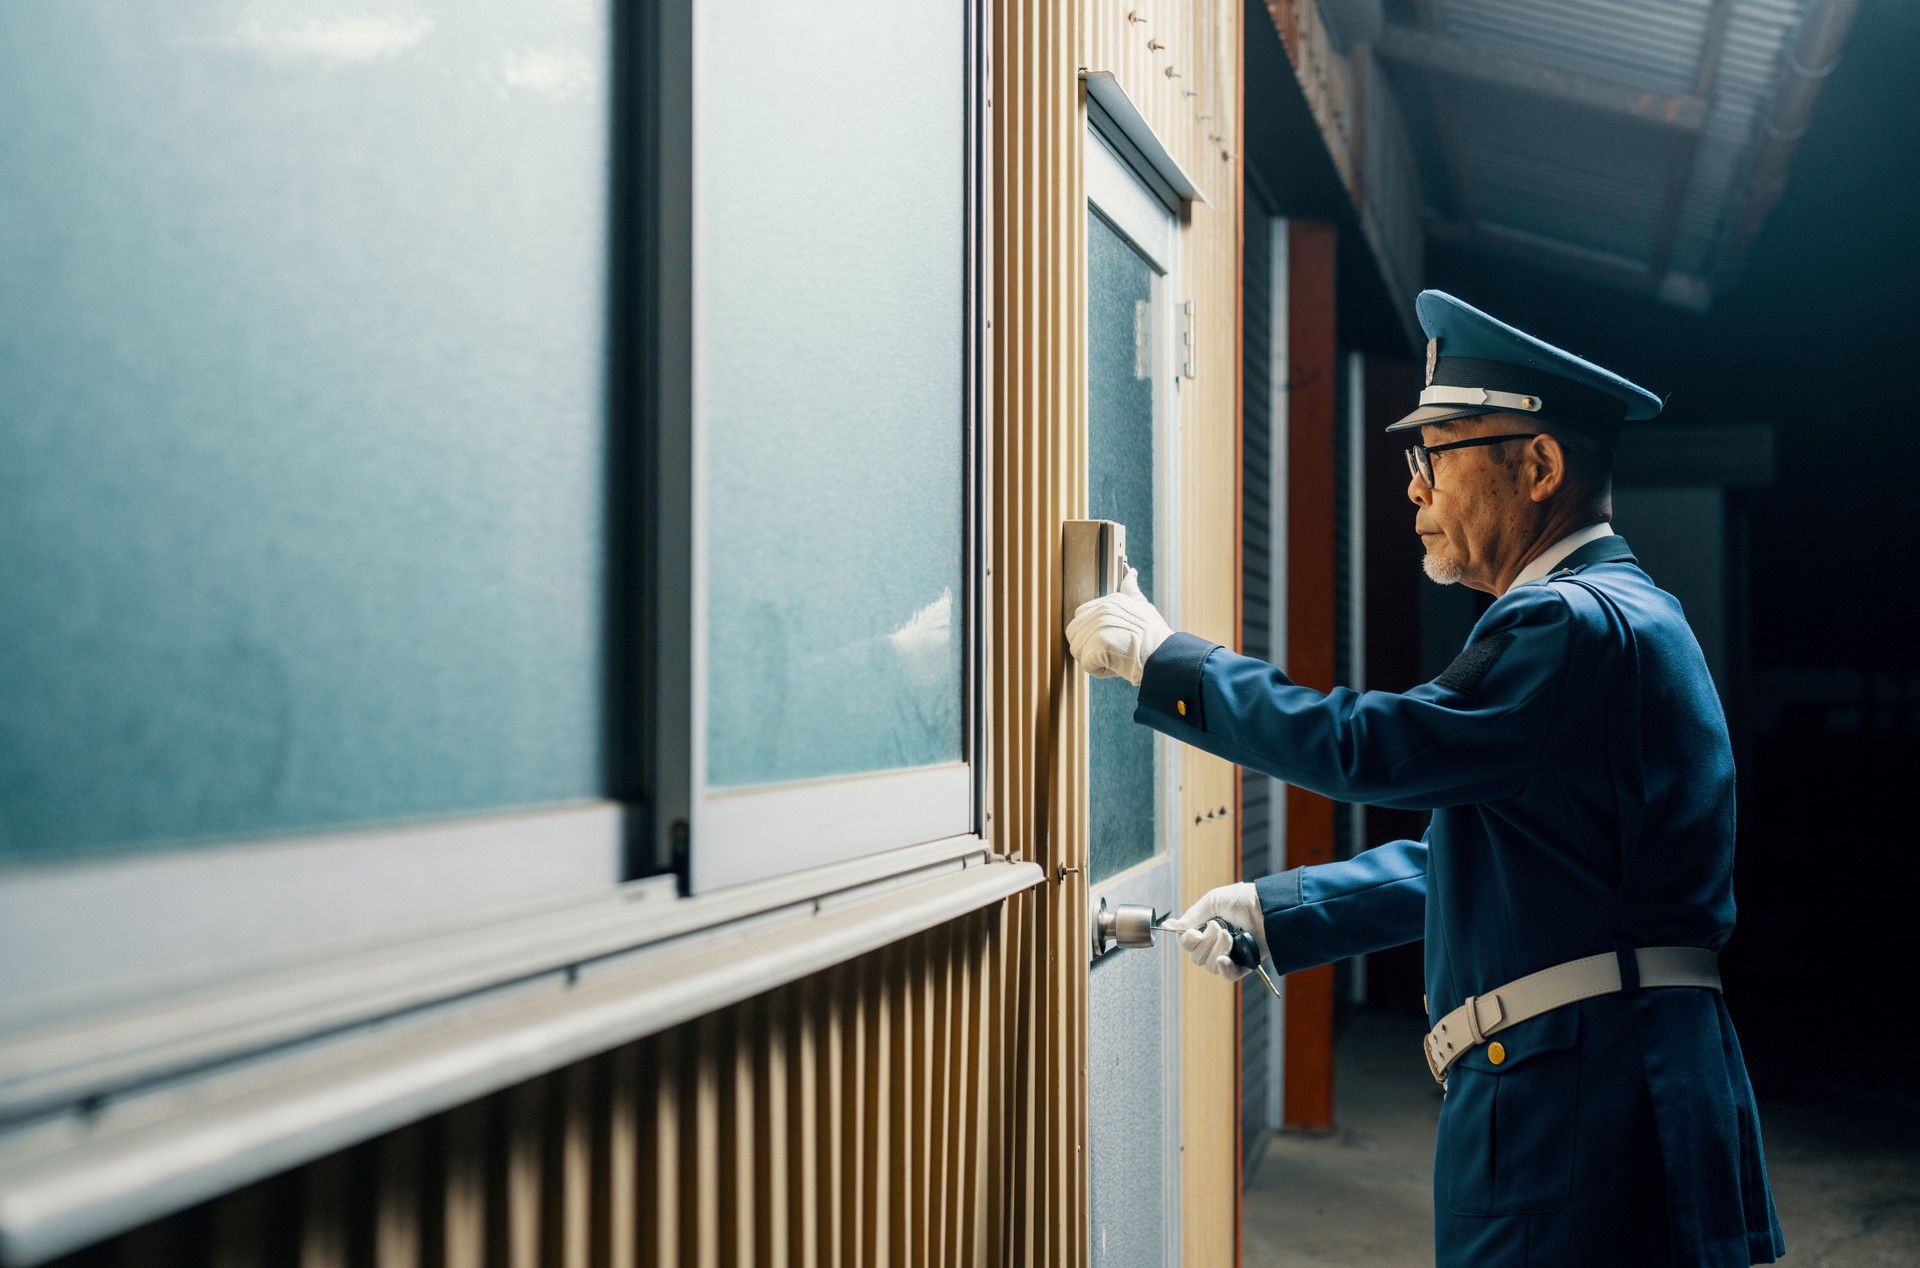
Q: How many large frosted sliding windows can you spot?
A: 2